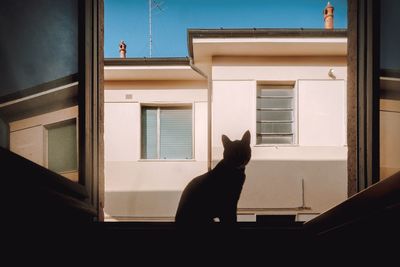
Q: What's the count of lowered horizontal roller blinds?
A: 1